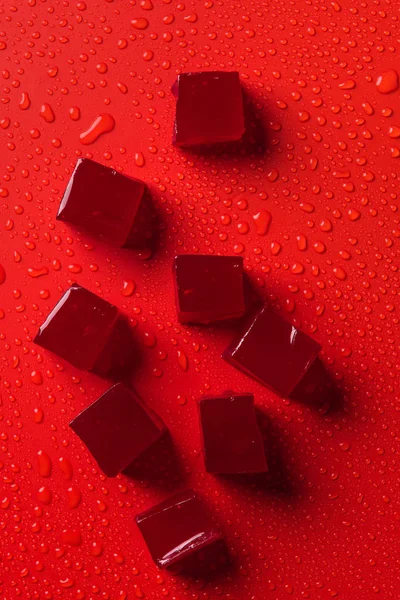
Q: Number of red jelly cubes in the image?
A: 8